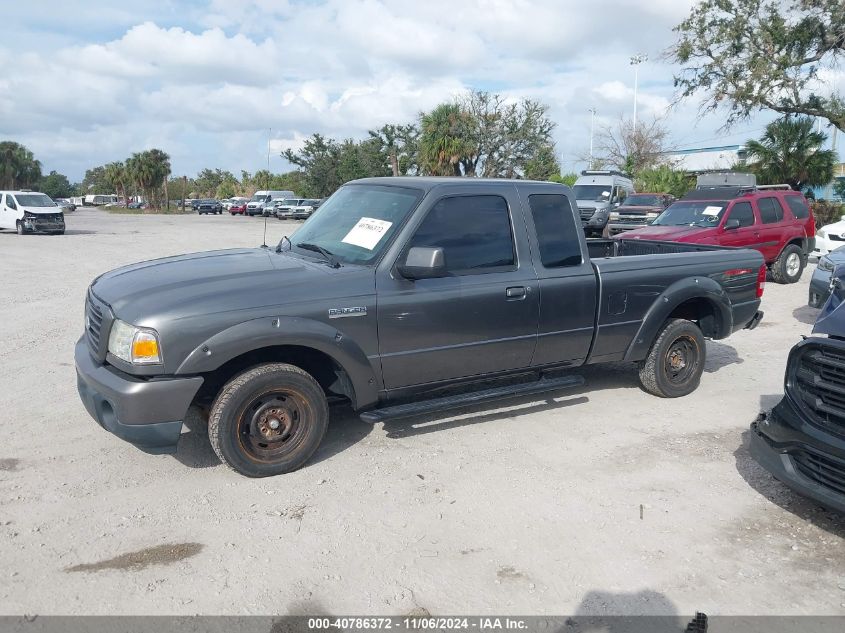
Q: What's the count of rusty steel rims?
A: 2